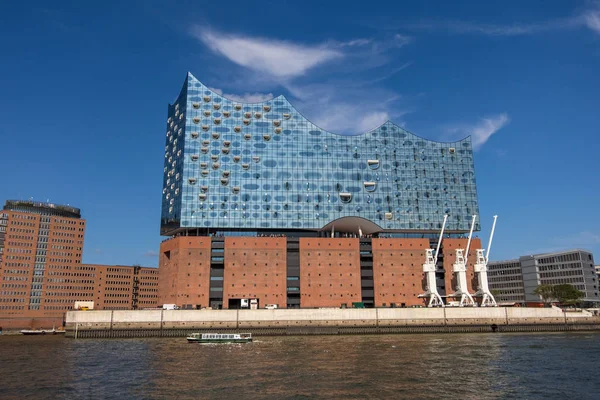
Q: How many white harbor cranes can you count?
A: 3